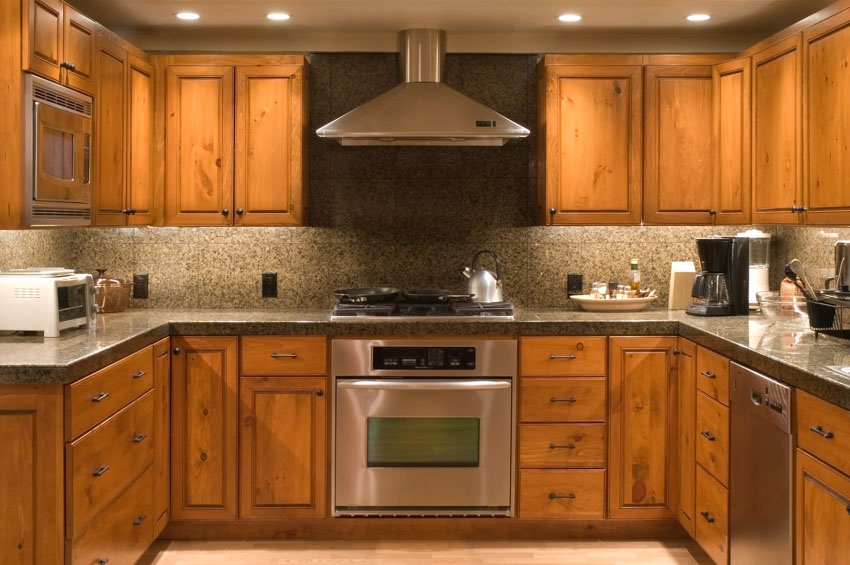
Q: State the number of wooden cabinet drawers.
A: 12